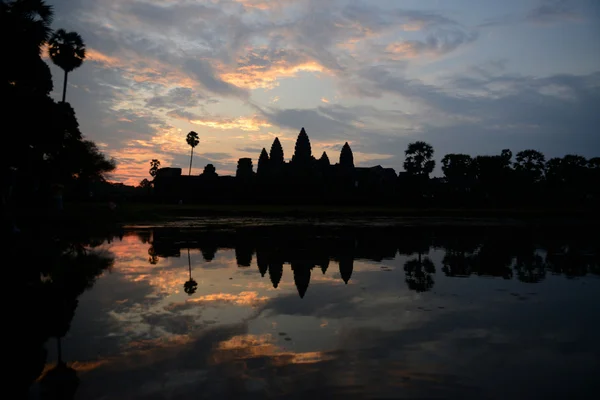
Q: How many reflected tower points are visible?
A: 5